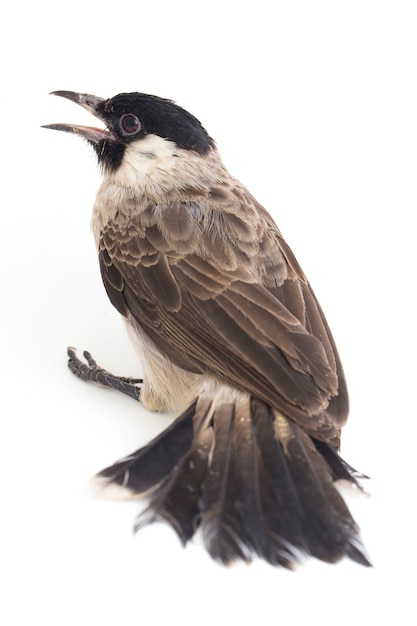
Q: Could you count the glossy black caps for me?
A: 1